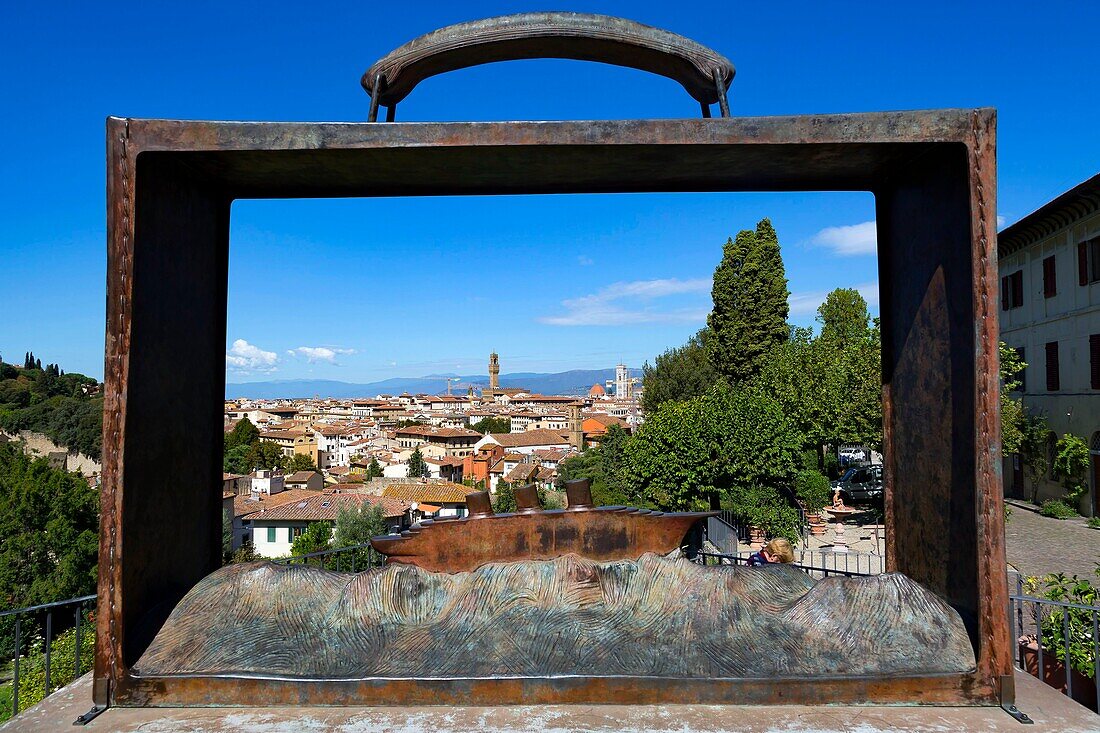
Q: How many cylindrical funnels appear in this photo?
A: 3